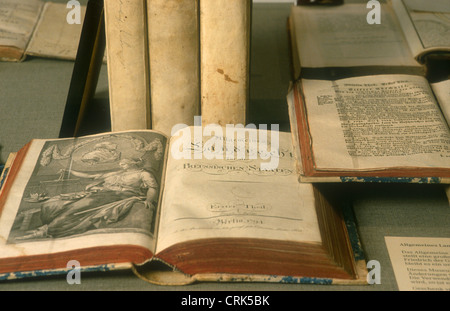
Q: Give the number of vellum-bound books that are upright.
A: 3